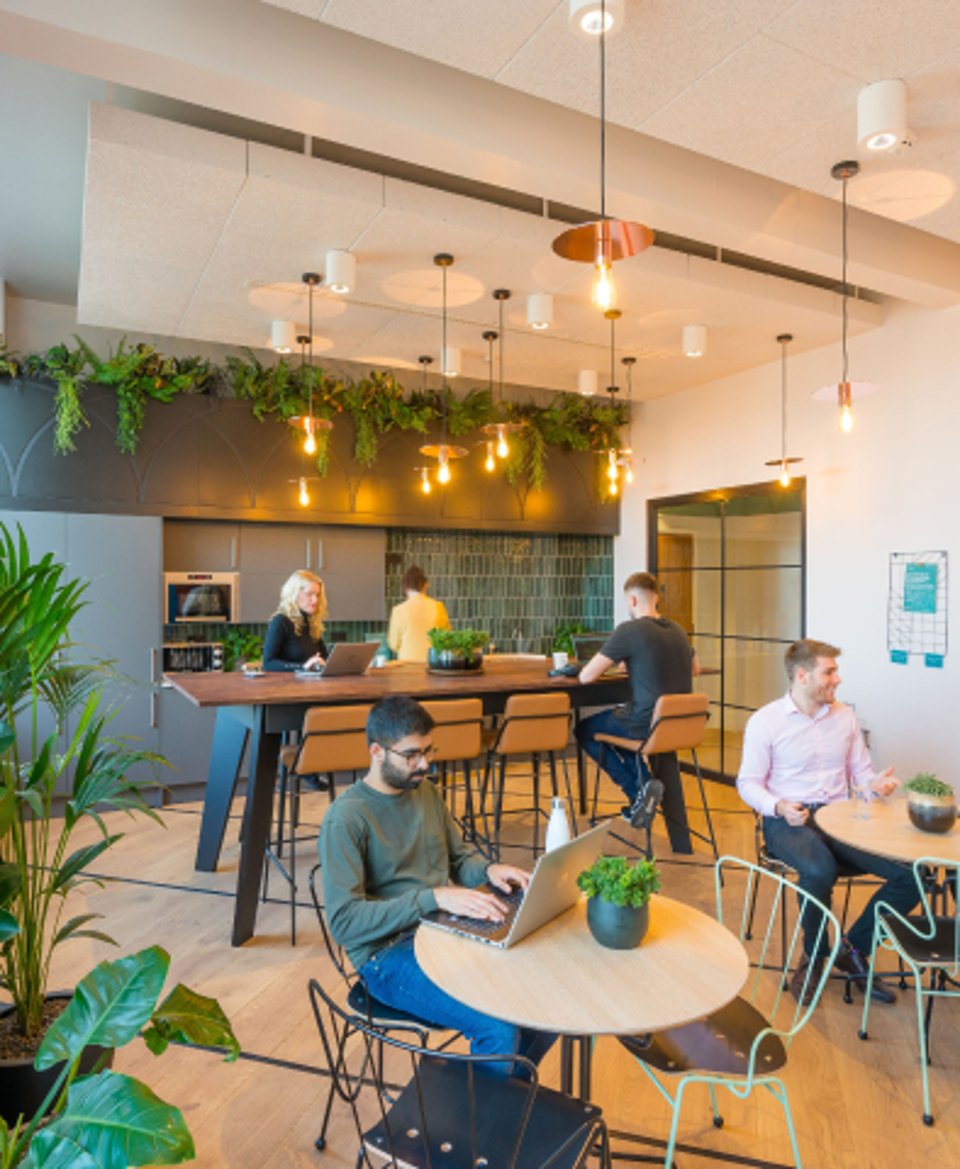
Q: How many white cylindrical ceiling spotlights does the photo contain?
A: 8